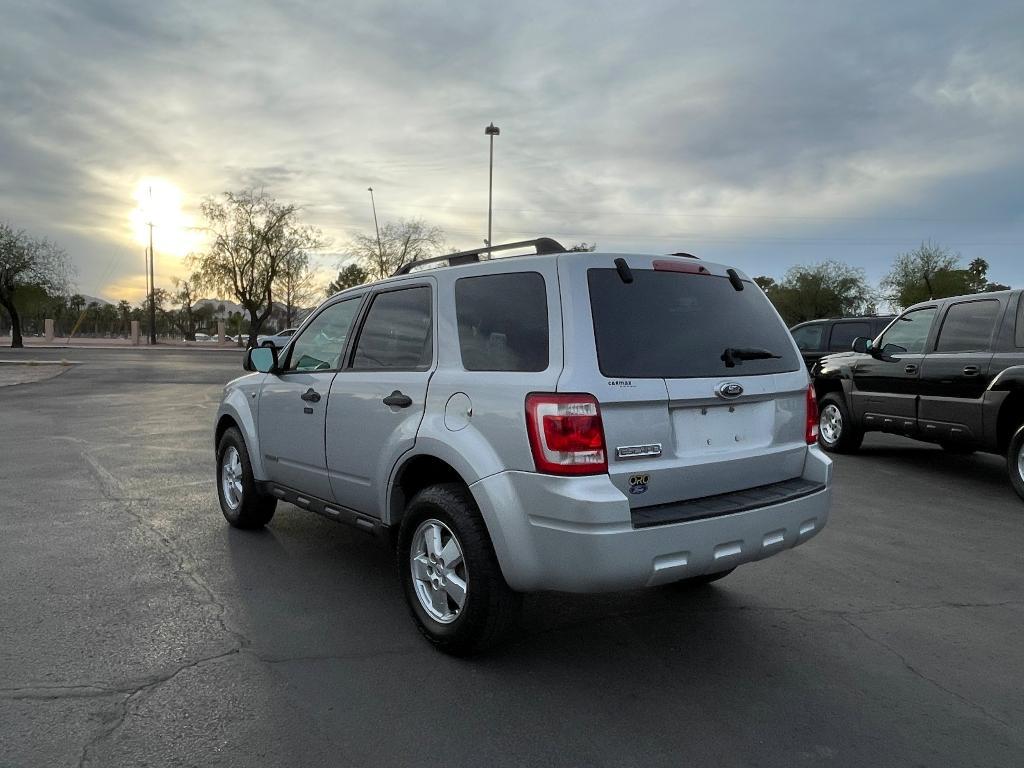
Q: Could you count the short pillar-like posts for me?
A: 3